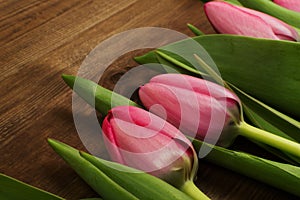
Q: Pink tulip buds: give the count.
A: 4